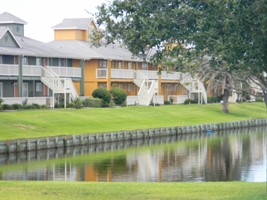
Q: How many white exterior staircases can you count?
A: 3